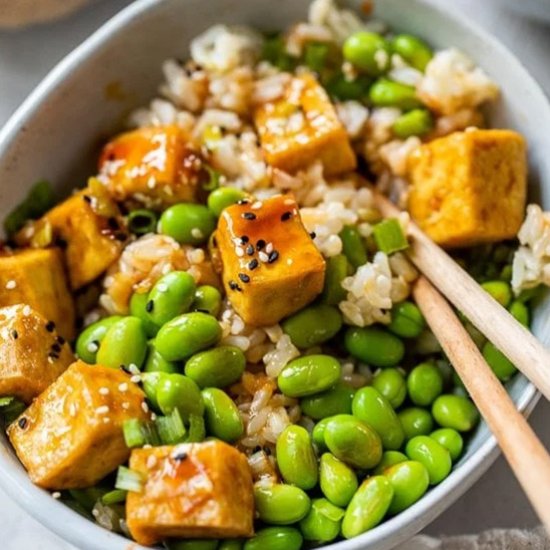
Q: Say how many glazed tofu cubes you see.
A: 9